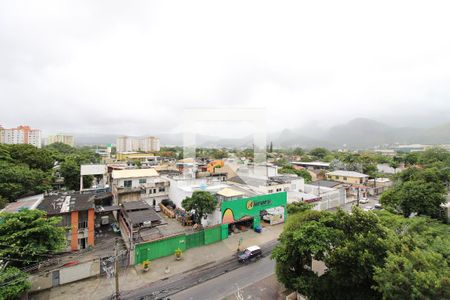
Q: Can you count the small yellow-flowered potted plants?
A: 2